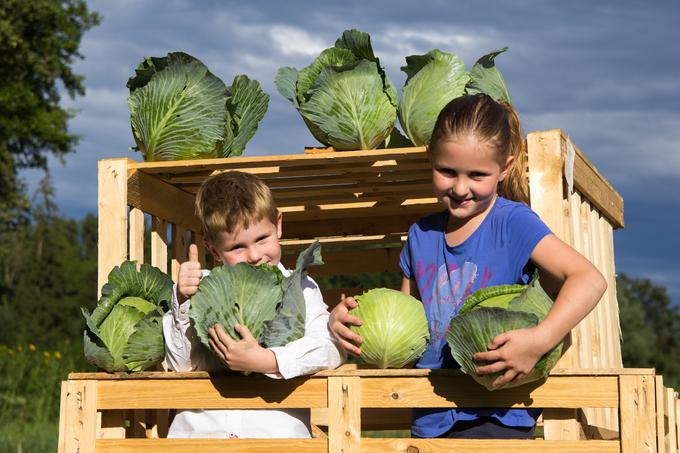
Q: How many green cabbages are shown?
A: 7